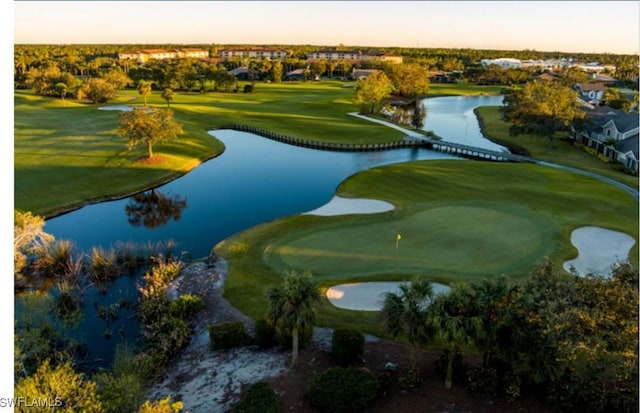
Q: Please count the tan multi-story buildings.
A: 3